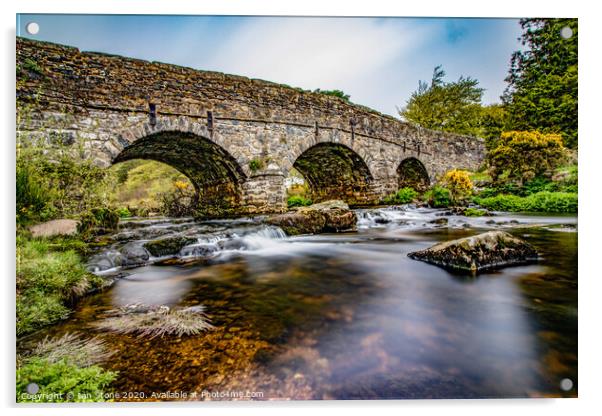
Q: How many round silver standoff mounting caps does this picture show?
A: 4